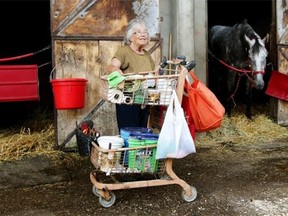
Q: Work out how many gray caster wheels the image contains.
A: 3